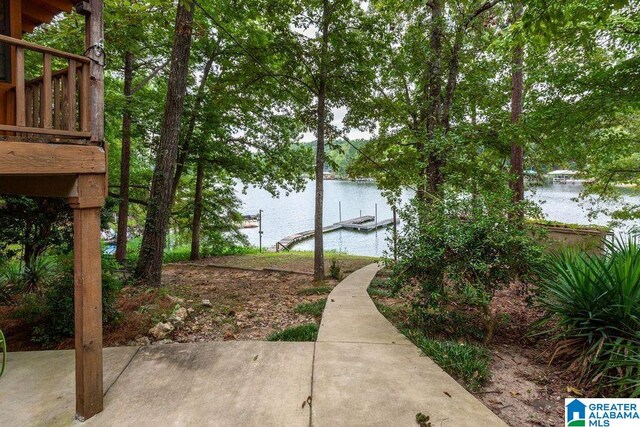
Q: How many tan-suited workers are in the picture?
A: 0